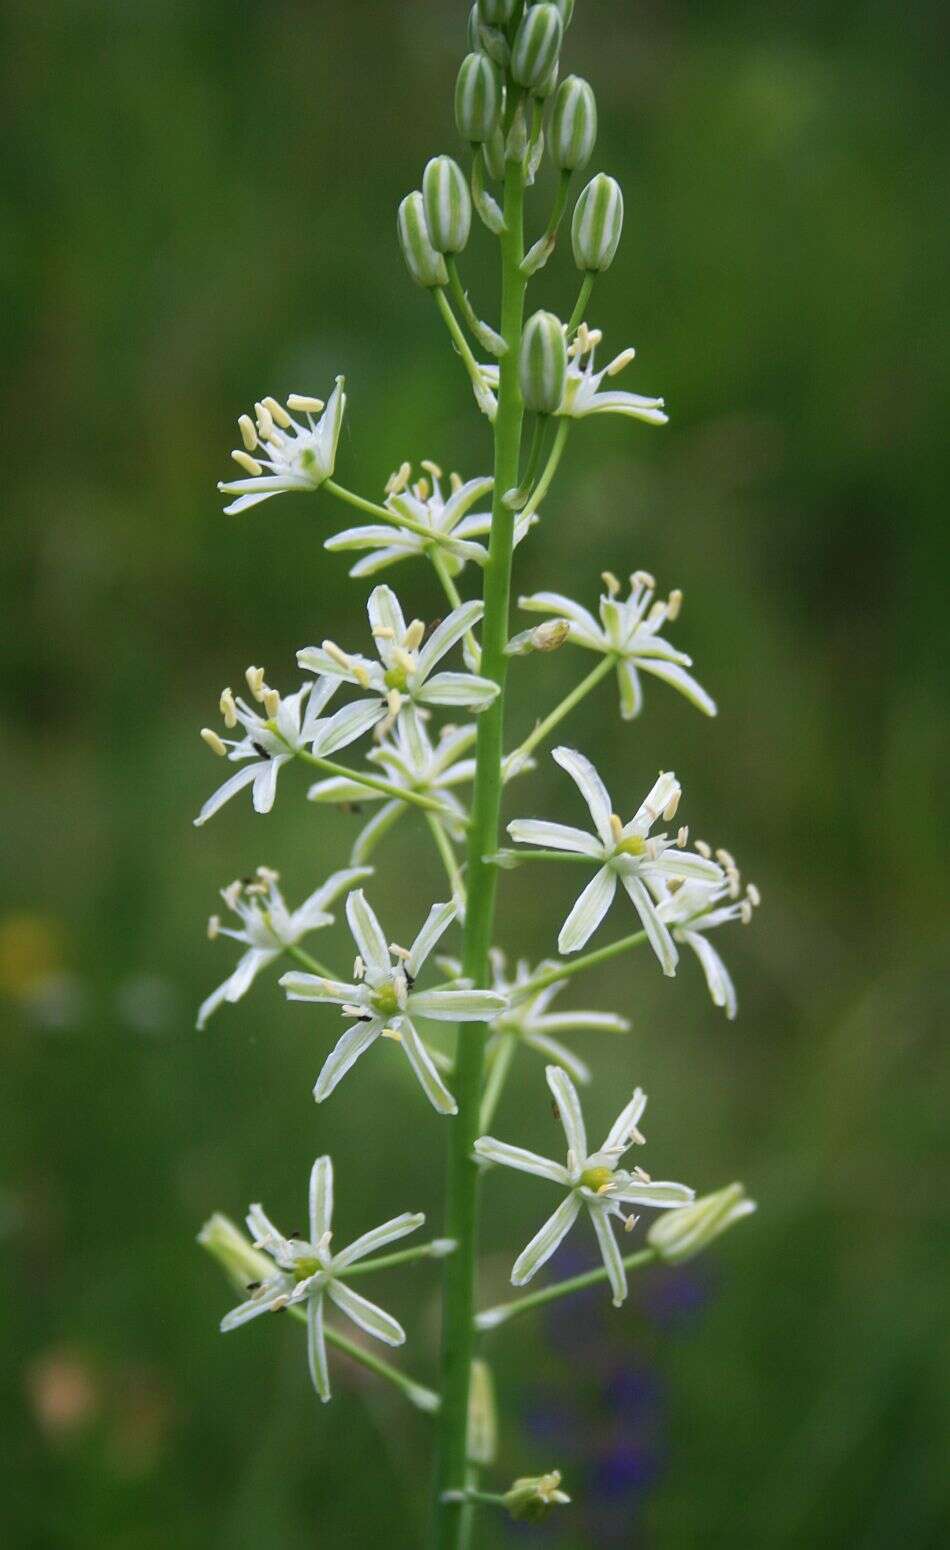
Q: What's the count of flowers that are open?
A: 14